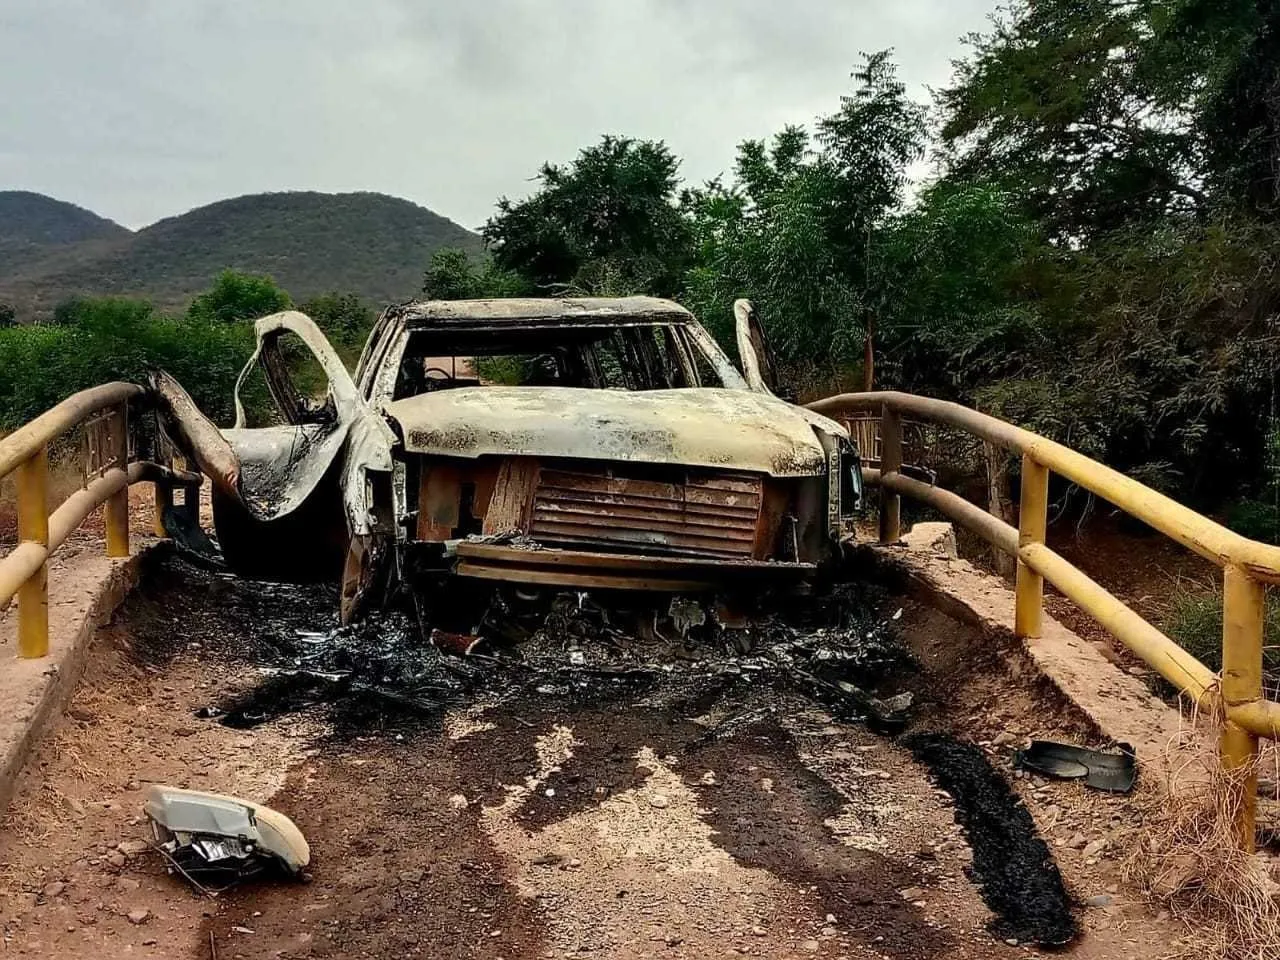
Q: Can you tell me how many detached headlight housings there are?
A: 1